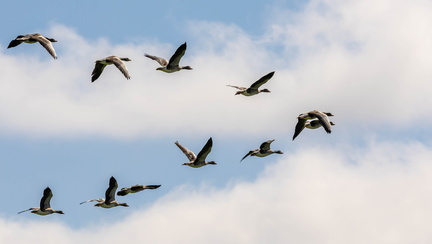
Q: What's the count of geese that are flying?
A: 11